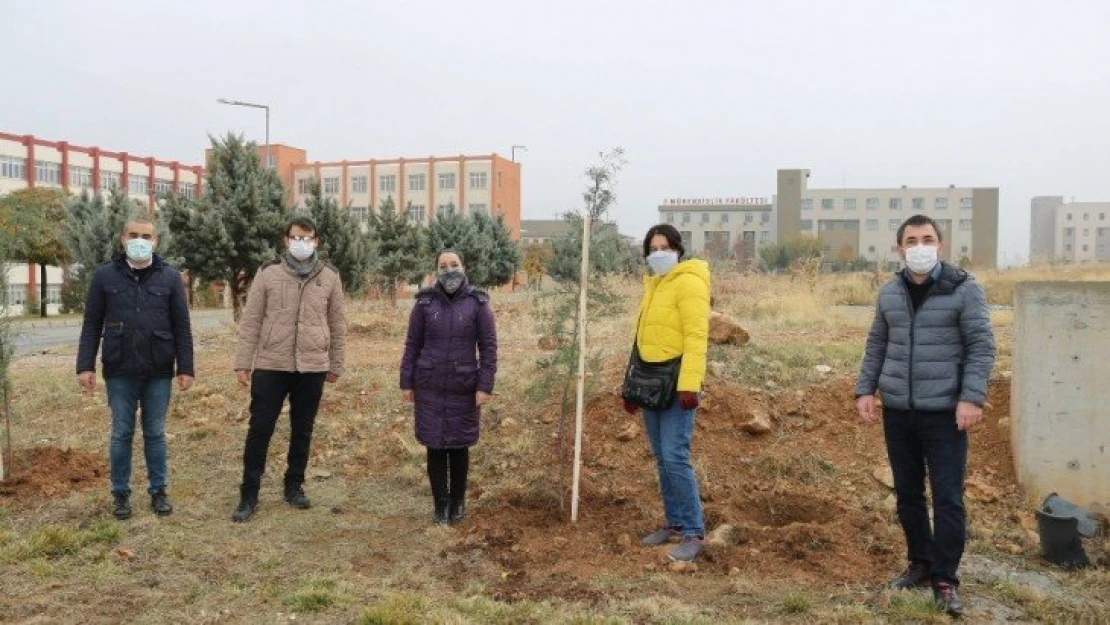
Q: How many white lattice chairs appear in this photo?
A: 0